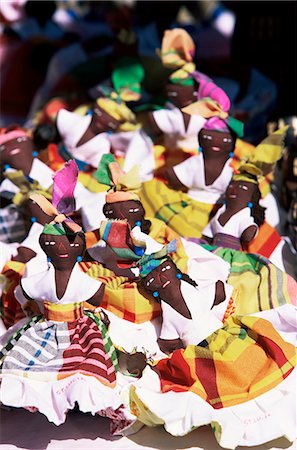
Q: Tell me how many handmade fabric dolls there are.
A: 9